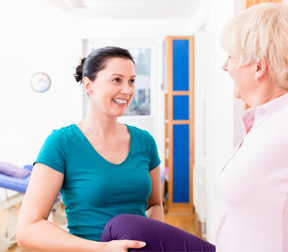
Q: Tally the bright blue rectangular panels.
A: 3